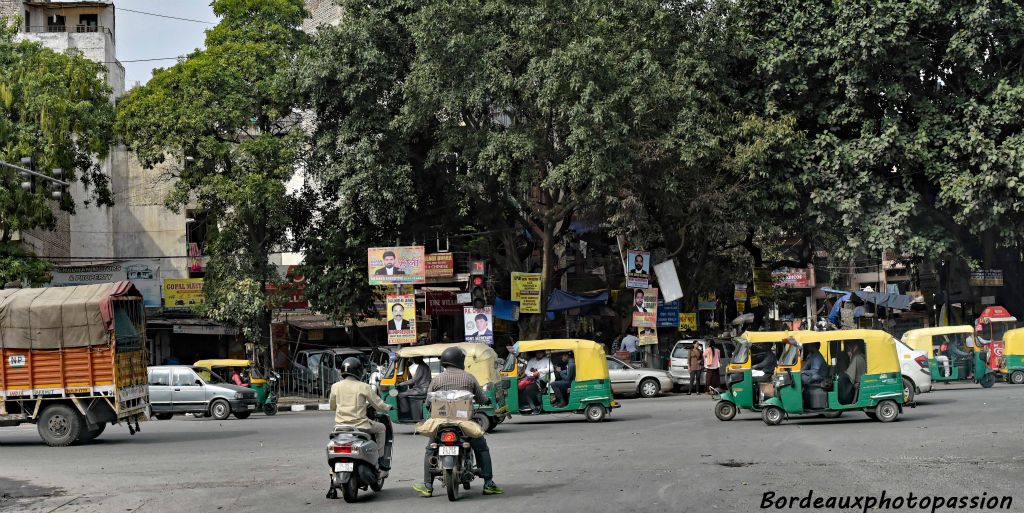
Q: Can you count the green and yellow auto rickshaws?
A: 7